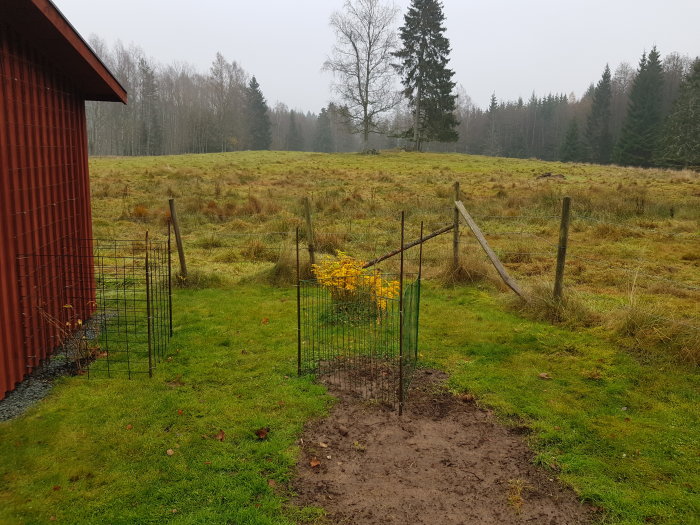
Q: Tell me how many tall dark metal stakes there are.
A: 5